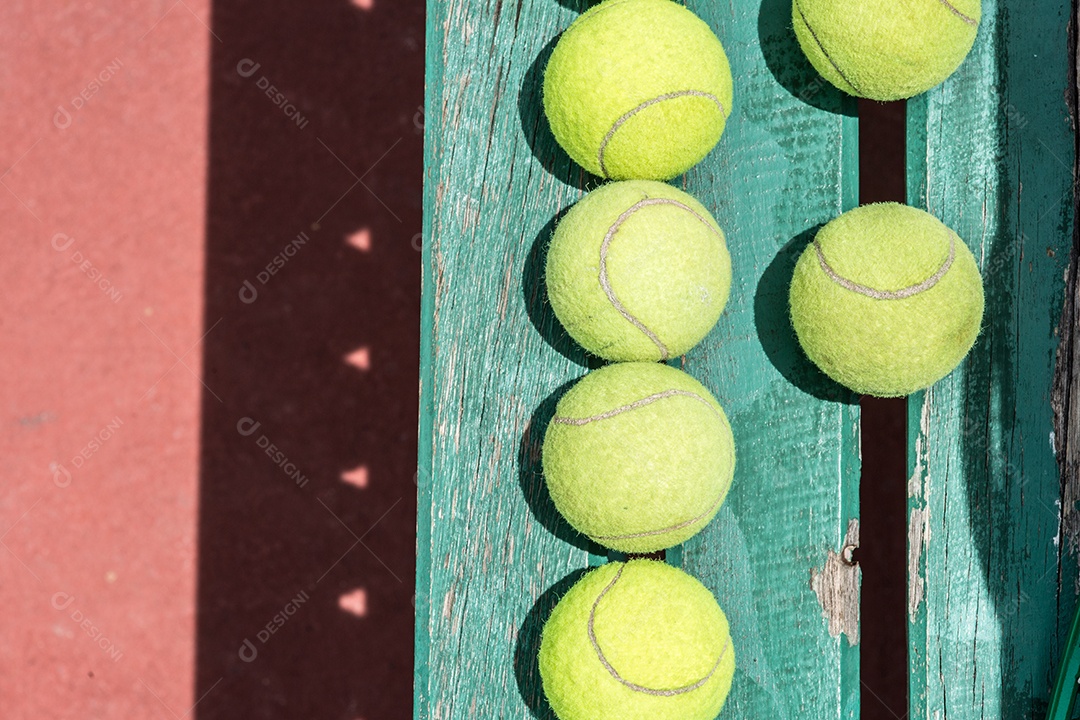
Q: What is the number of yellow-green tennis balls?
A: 6